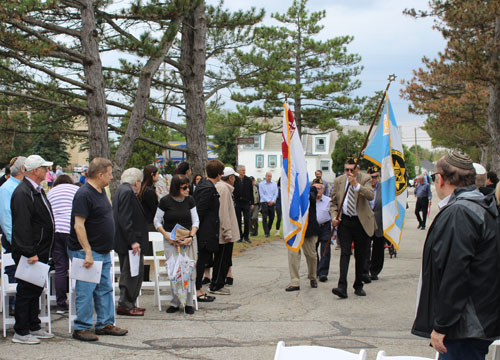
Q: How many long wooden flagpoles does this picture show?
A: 2